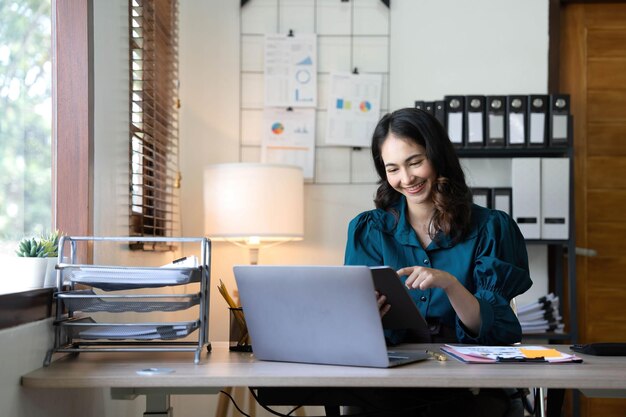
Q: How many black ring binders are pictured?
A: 11